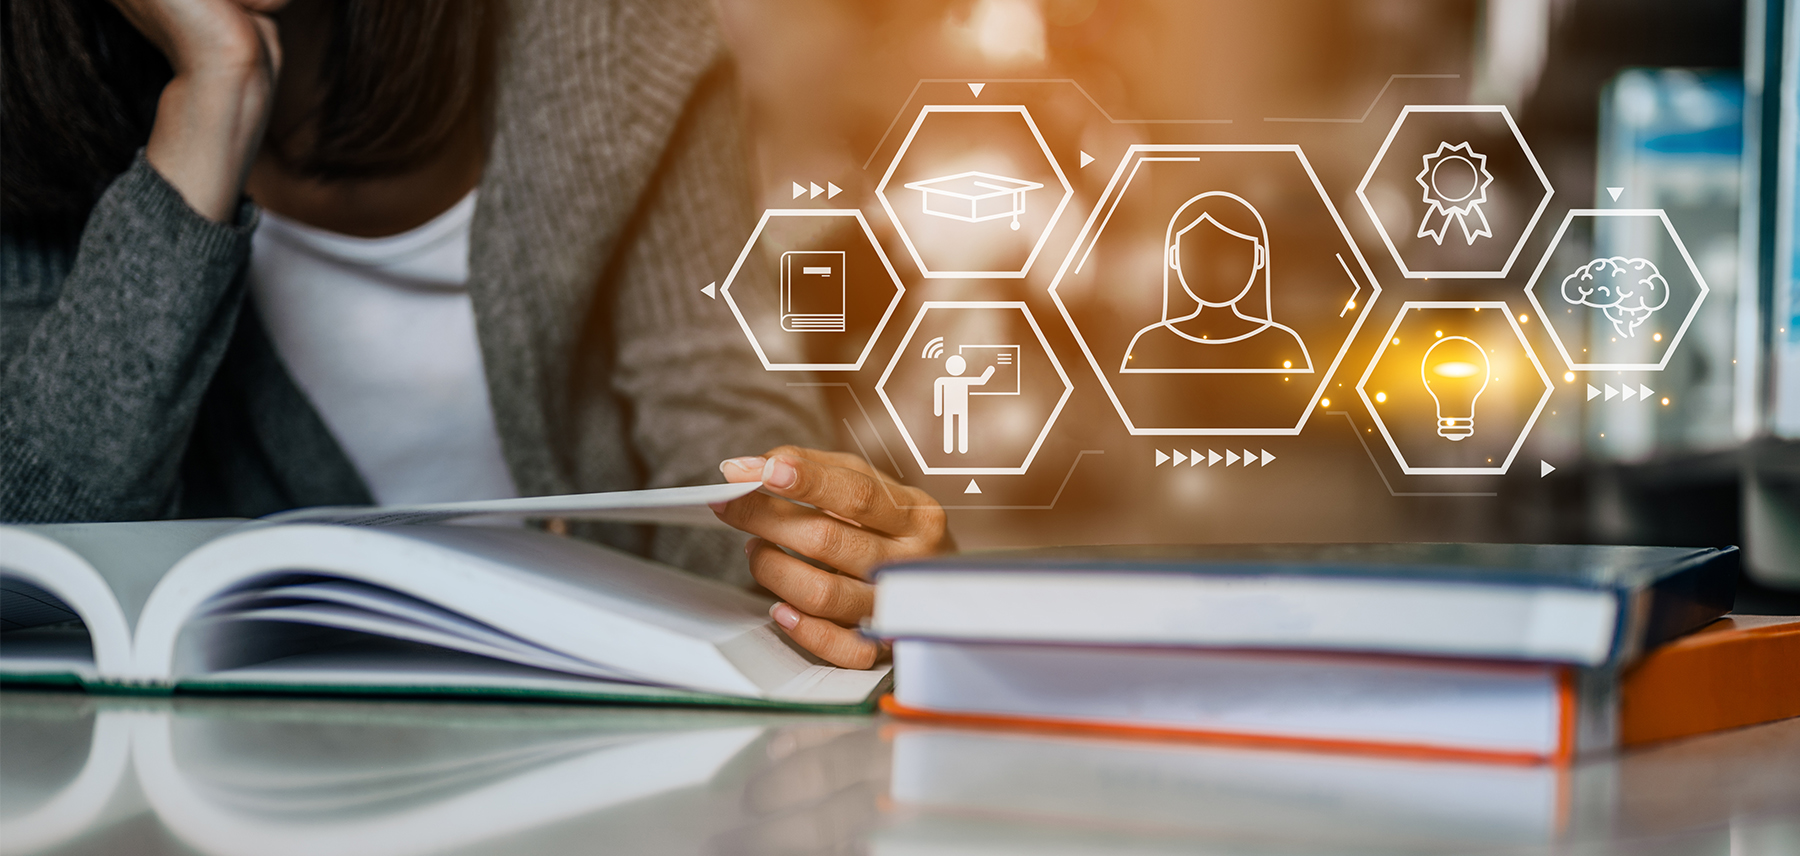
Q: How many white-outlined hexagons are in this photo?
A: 7